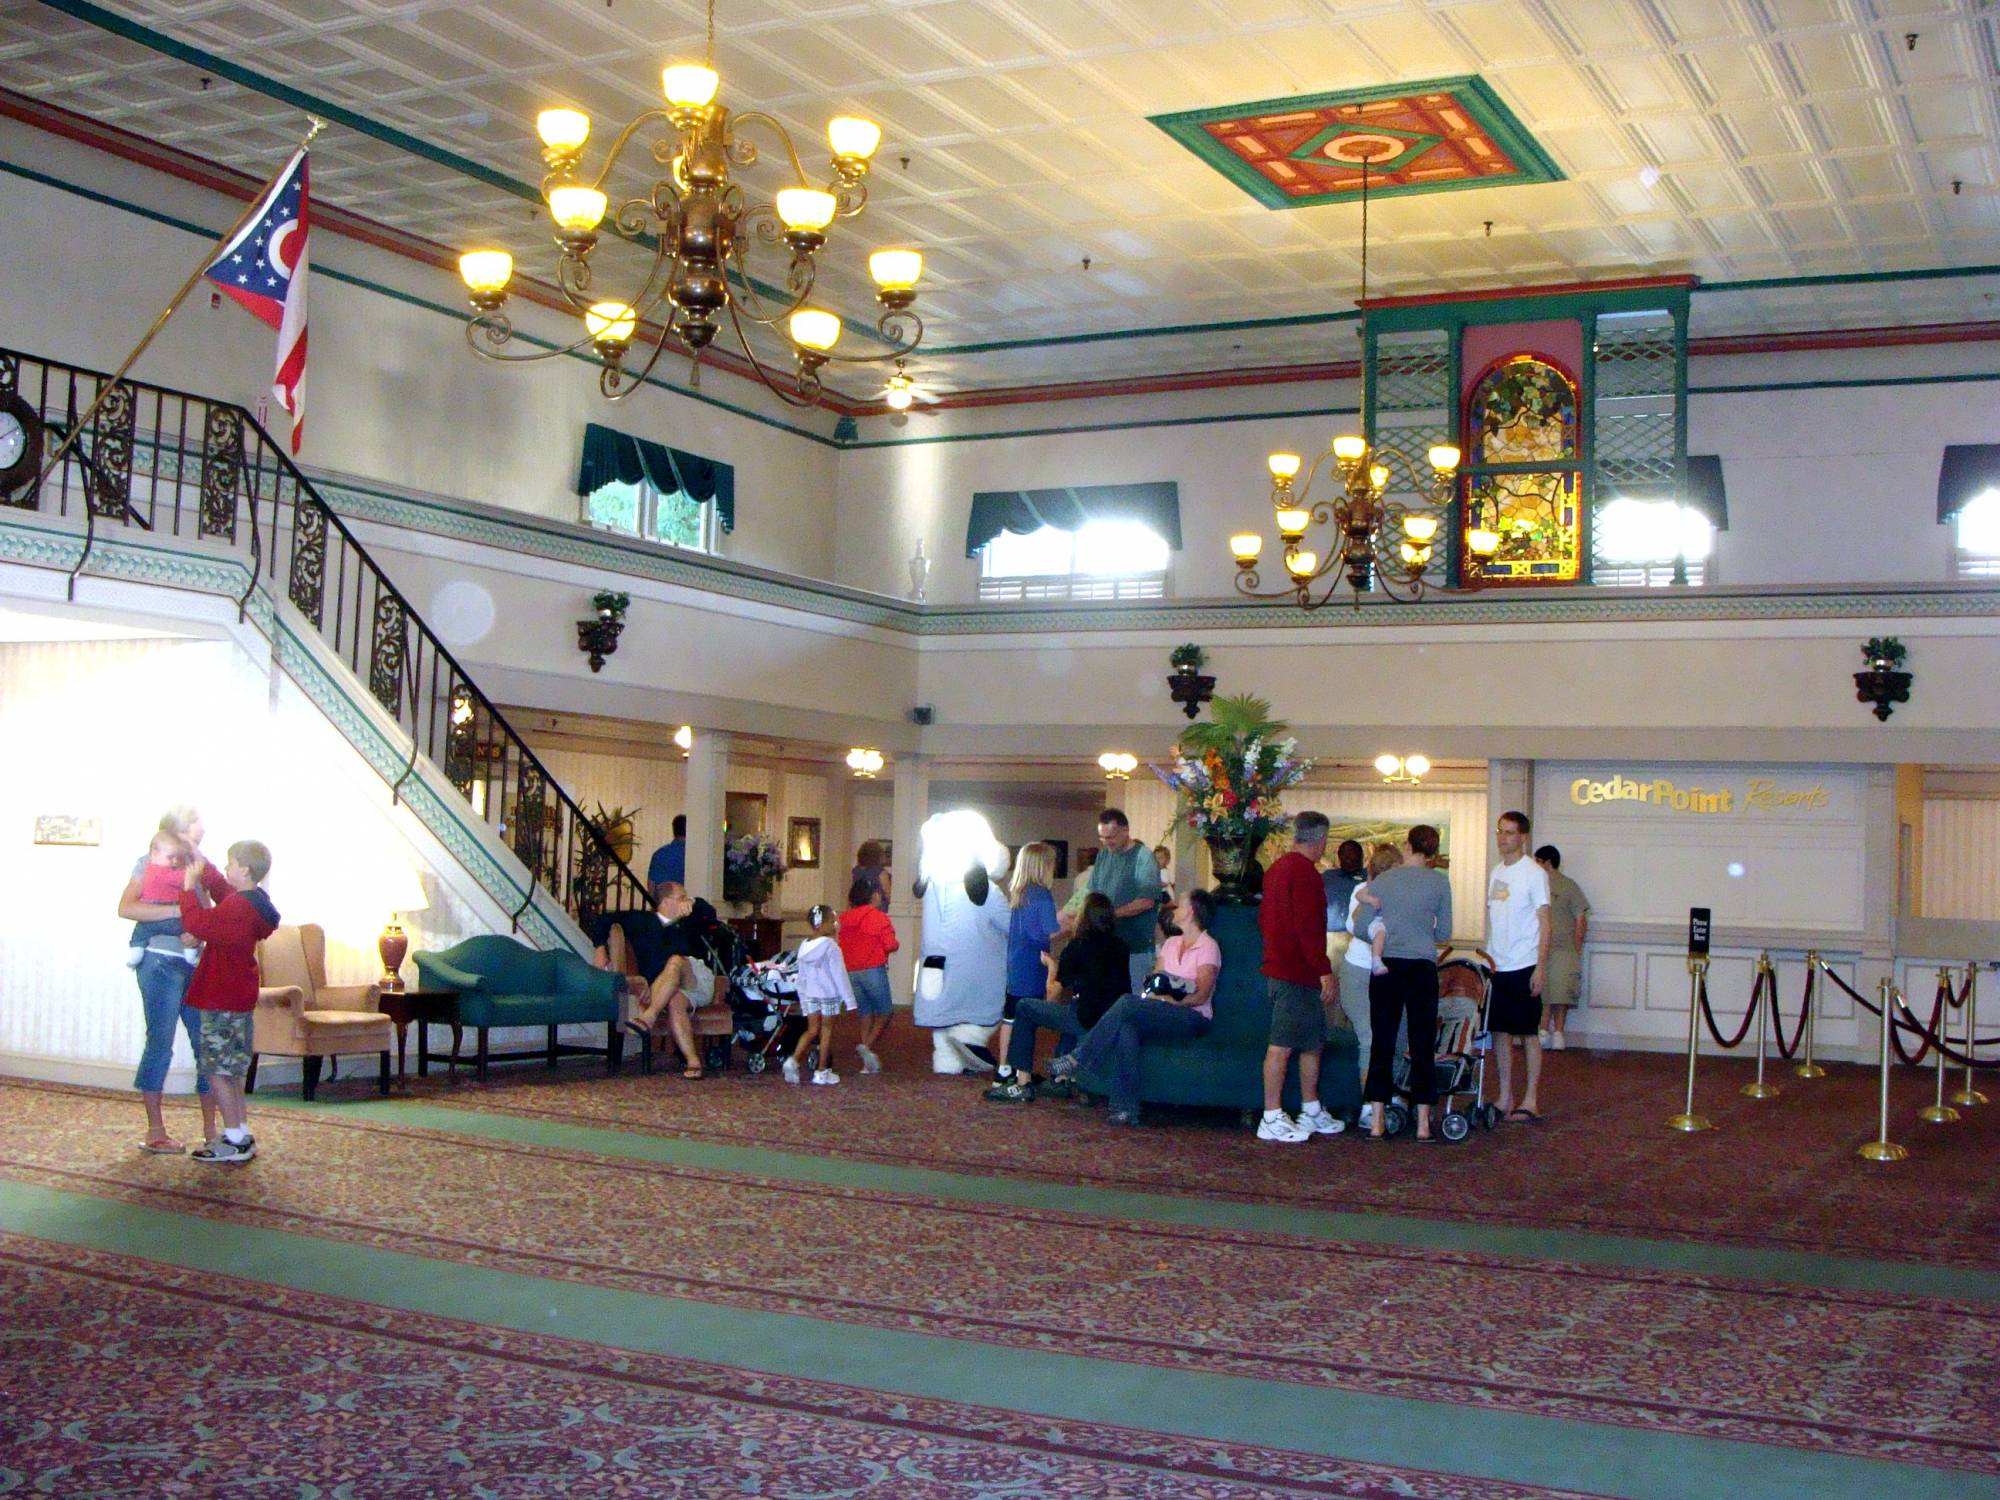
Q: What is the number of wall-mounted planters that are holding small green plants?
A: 3